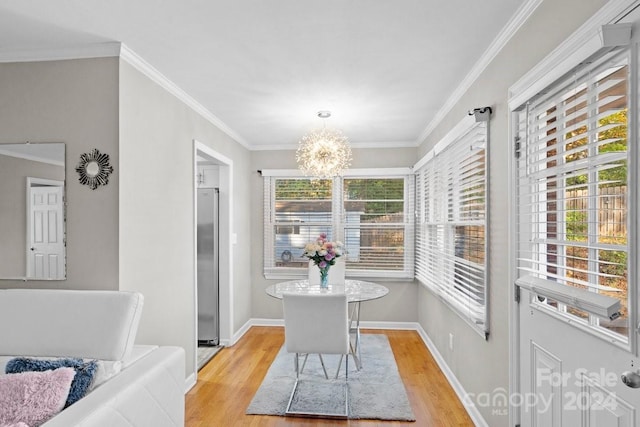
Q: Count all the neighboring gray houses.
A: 1